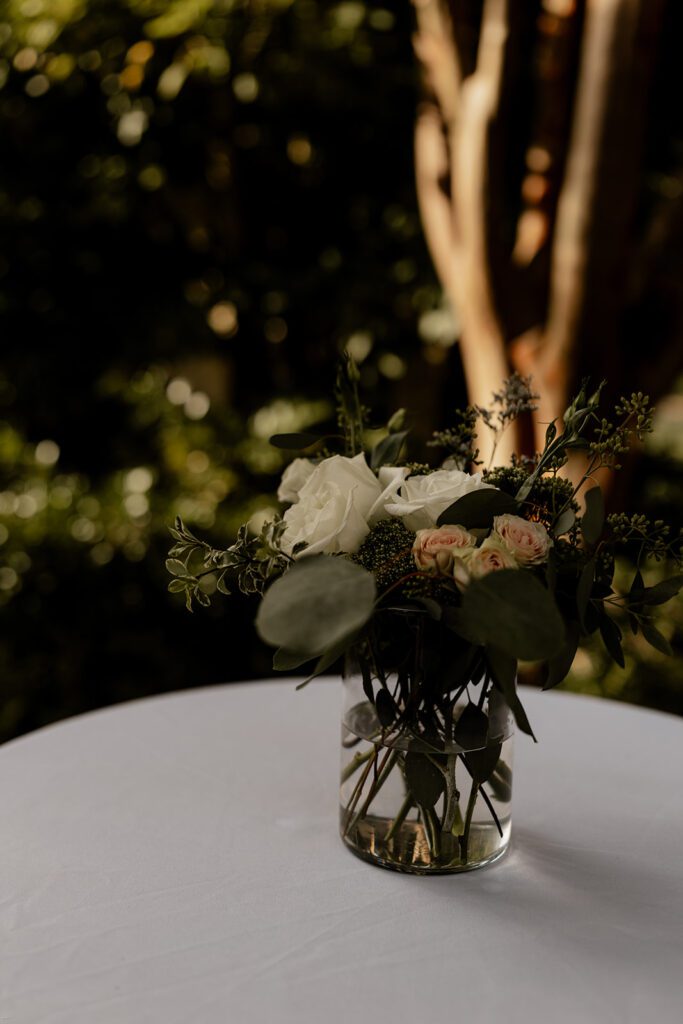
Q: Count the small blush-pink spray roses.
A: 3